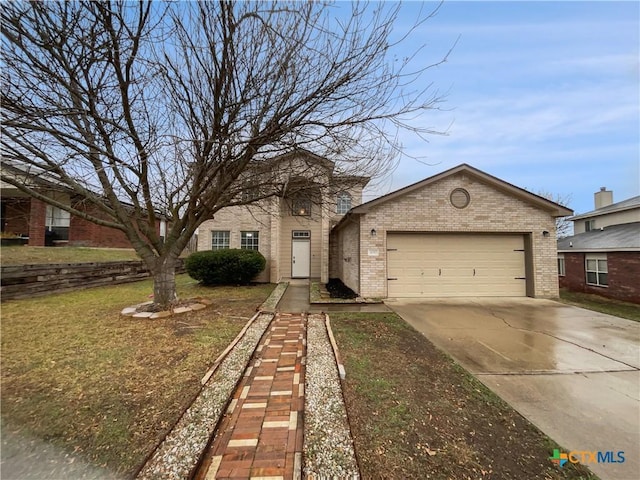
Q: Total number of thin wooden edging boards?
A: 2